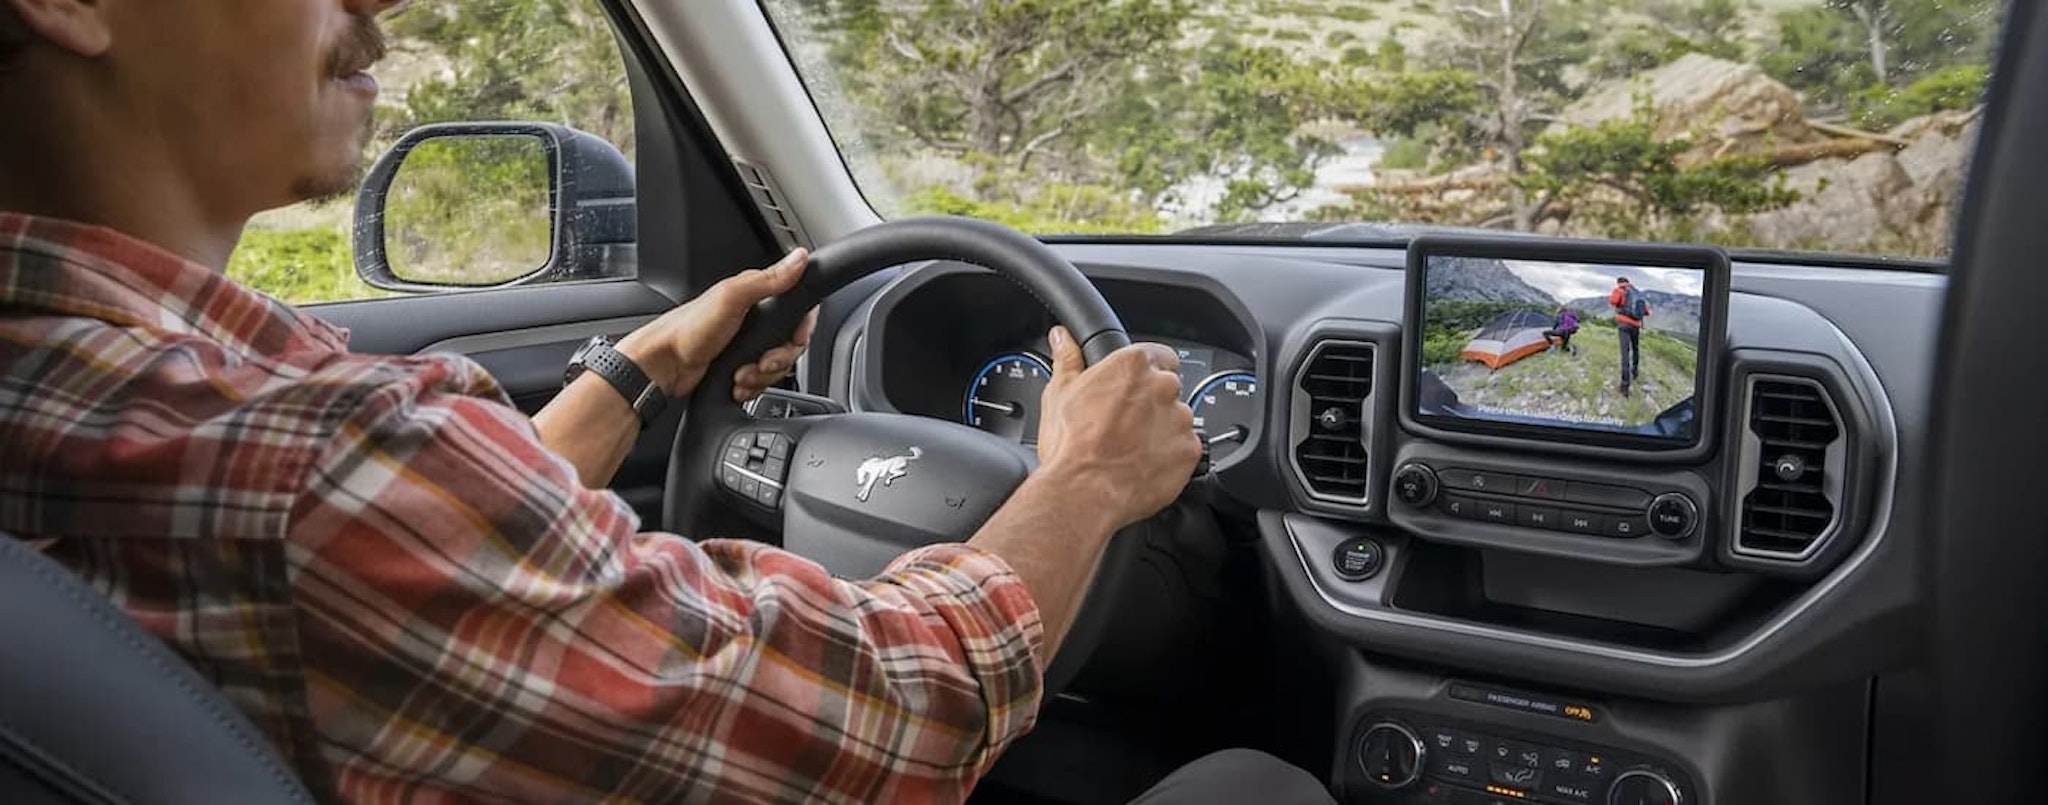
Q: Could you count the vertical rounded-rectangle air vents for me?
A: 2